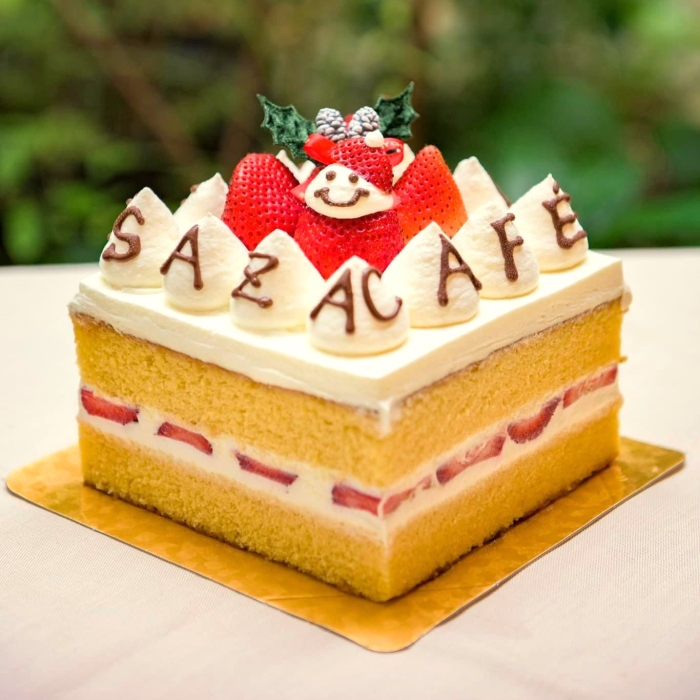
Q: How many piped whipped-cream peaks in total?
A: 9